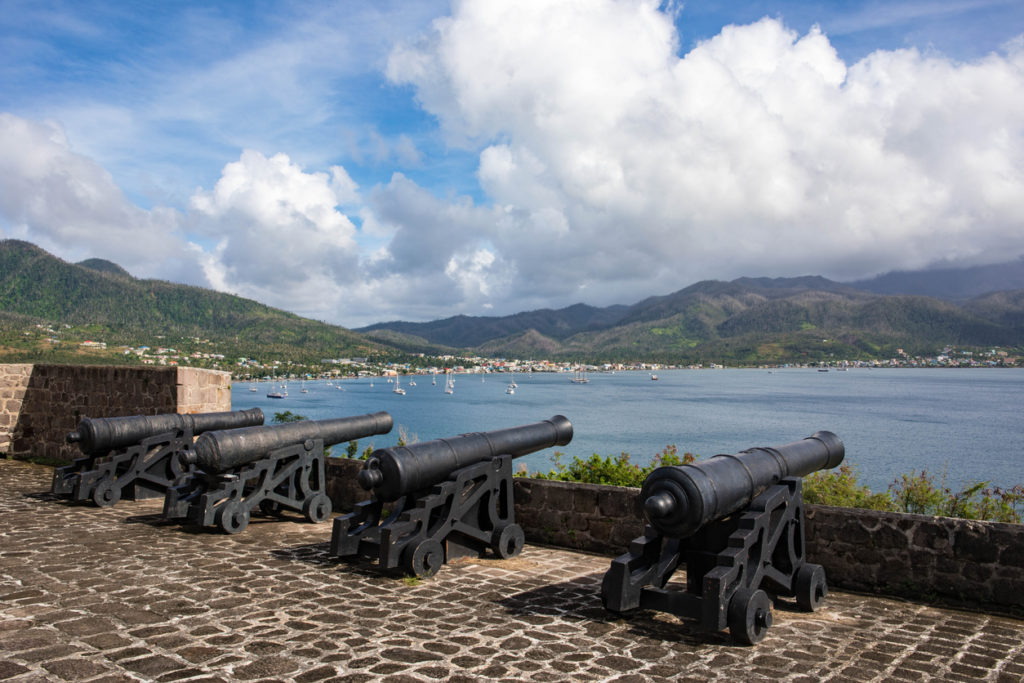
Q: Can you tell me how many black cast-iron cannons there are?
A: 4